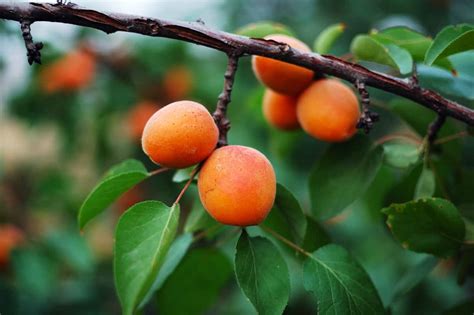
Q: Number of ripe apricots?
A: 5